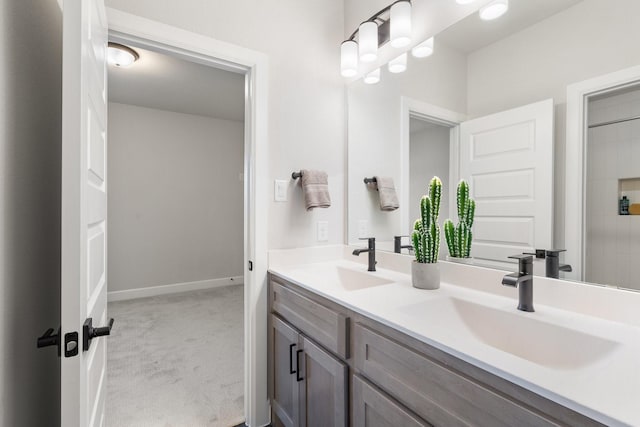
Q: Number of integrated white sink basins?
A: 2